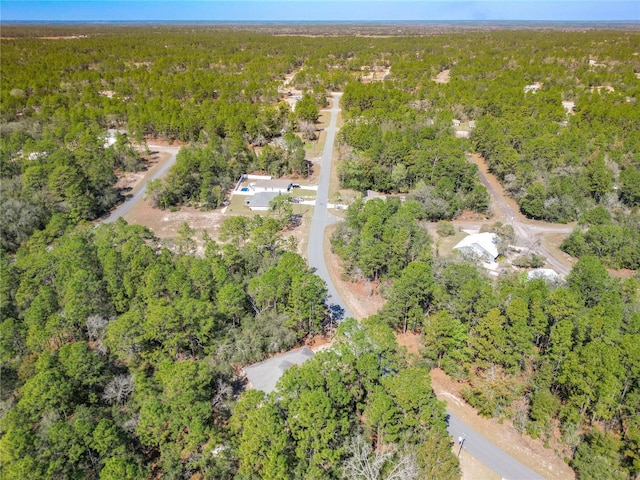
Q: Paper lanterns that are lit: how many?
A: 0